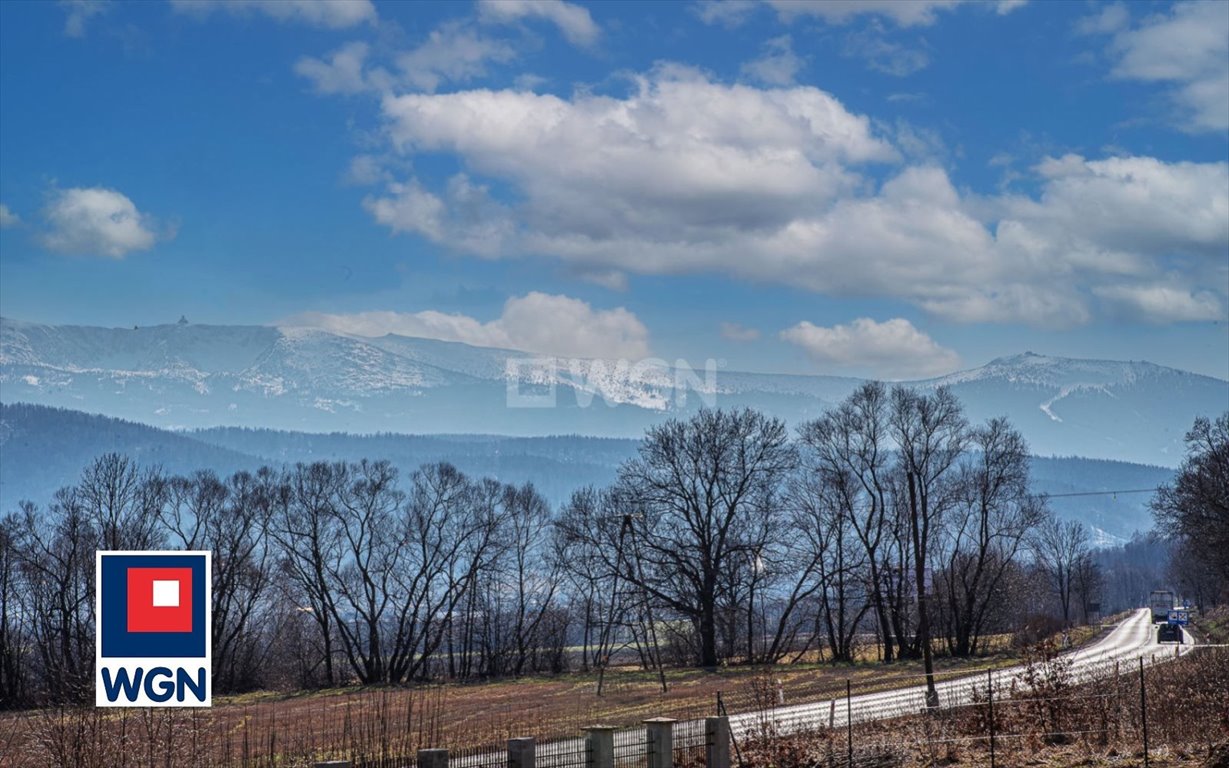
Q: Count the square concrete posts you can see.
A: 6